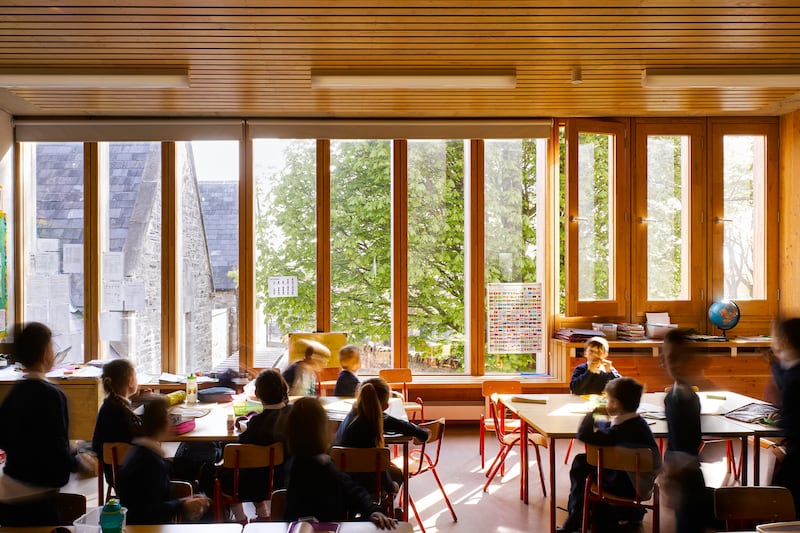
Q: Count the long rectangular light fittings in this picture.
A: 3